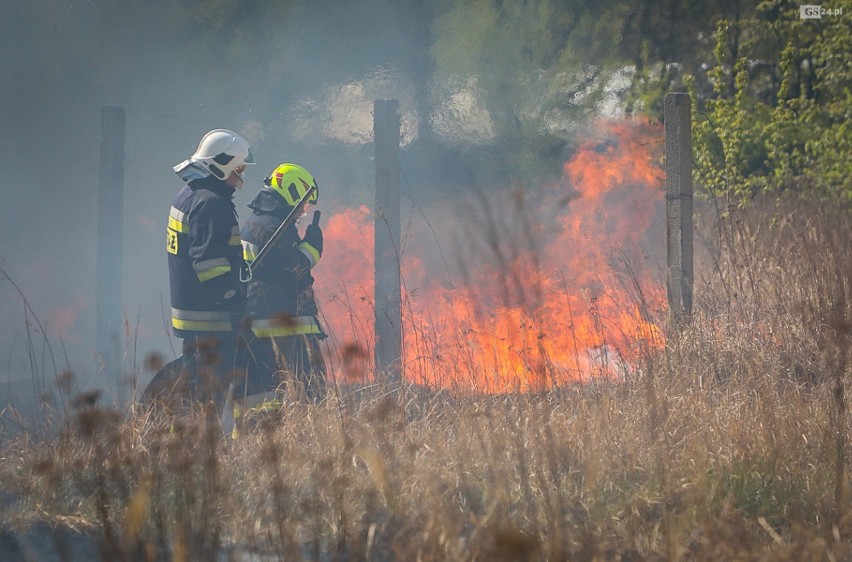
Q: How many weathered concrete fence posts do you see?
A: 3